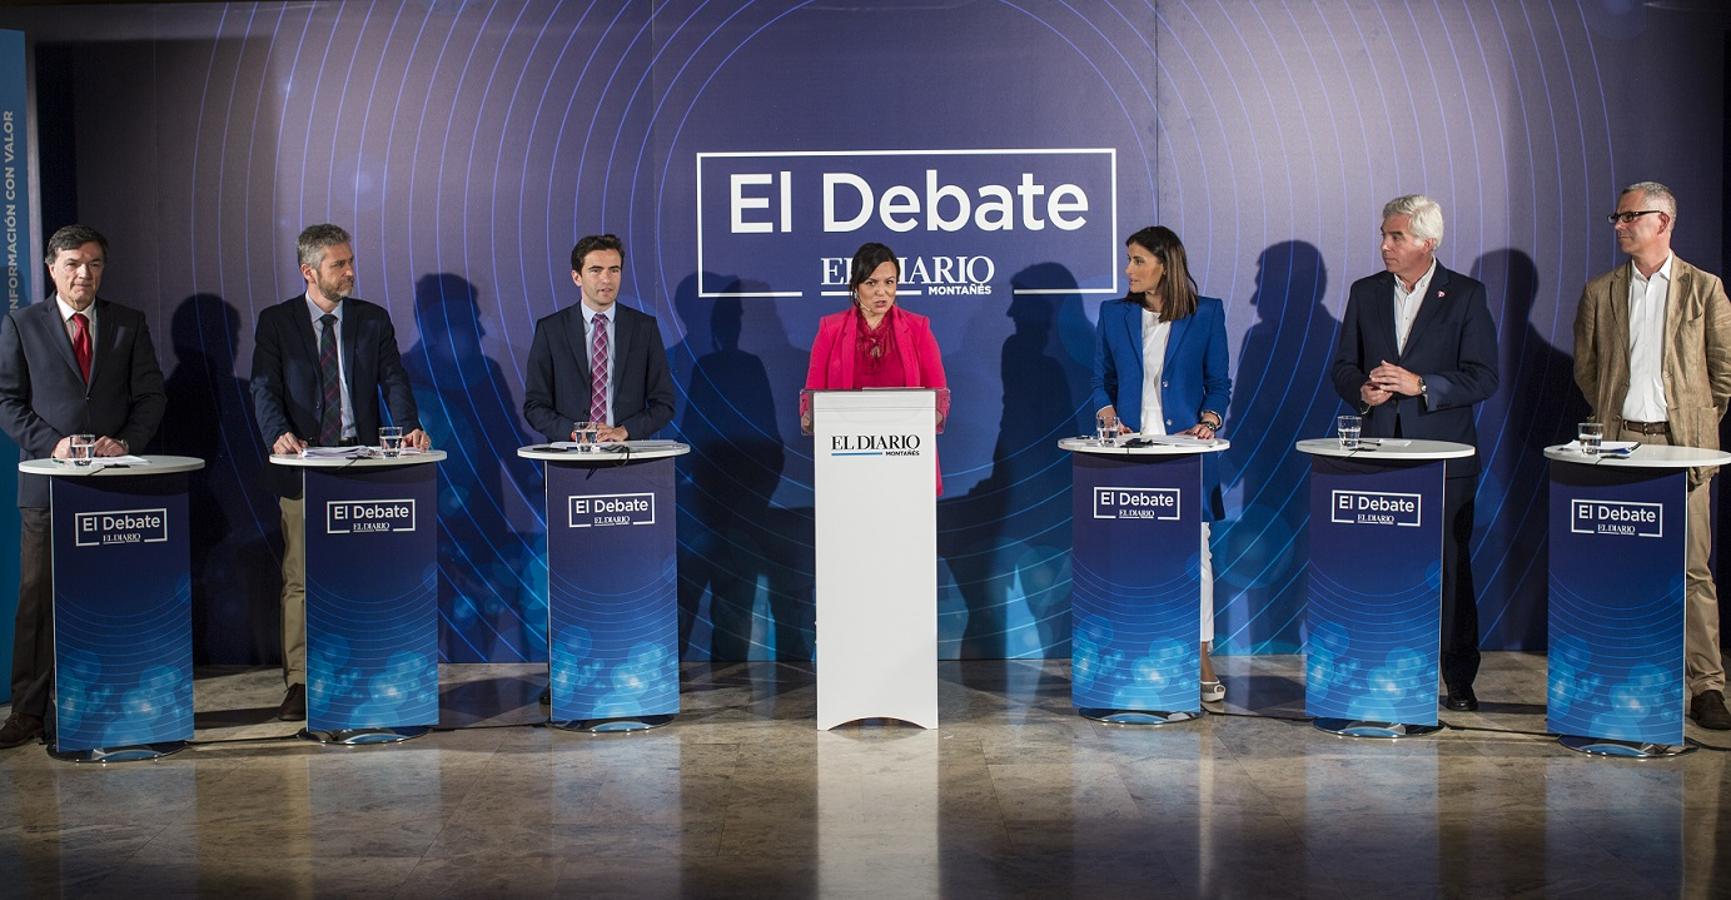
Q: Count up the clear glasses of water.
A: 6